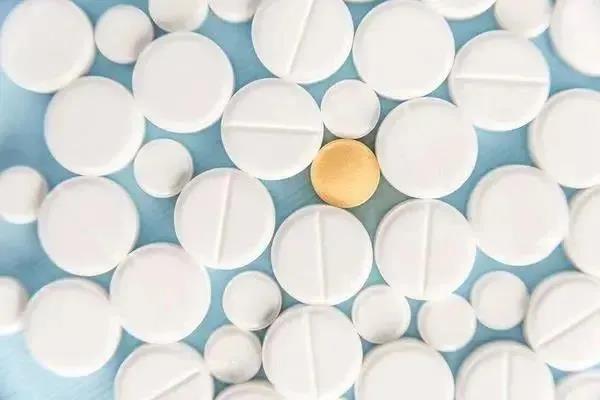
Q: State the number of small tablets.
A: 14